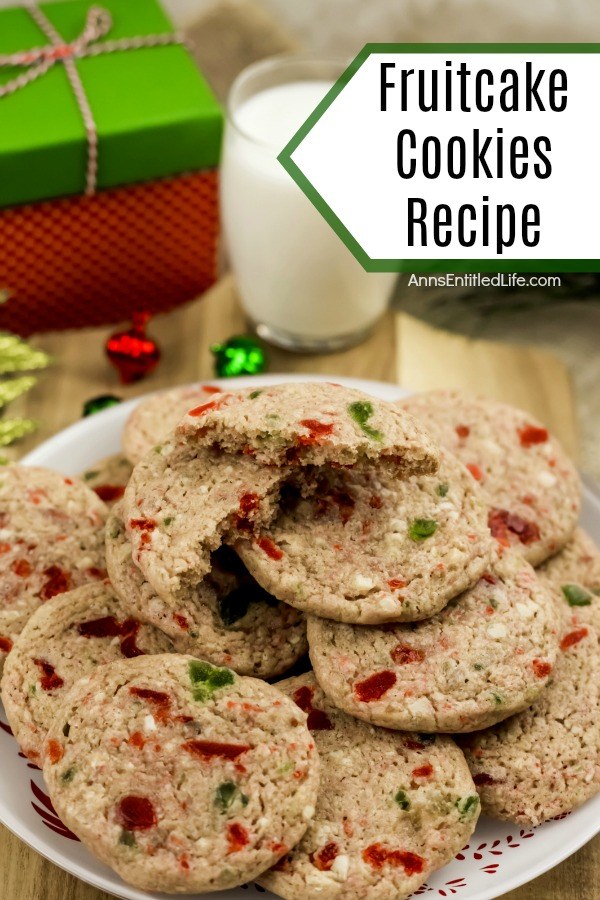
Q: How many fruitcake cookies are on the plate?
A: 13